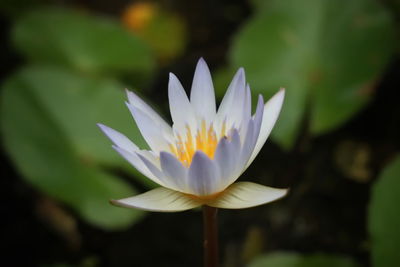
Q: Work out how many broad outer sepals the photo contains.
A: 2